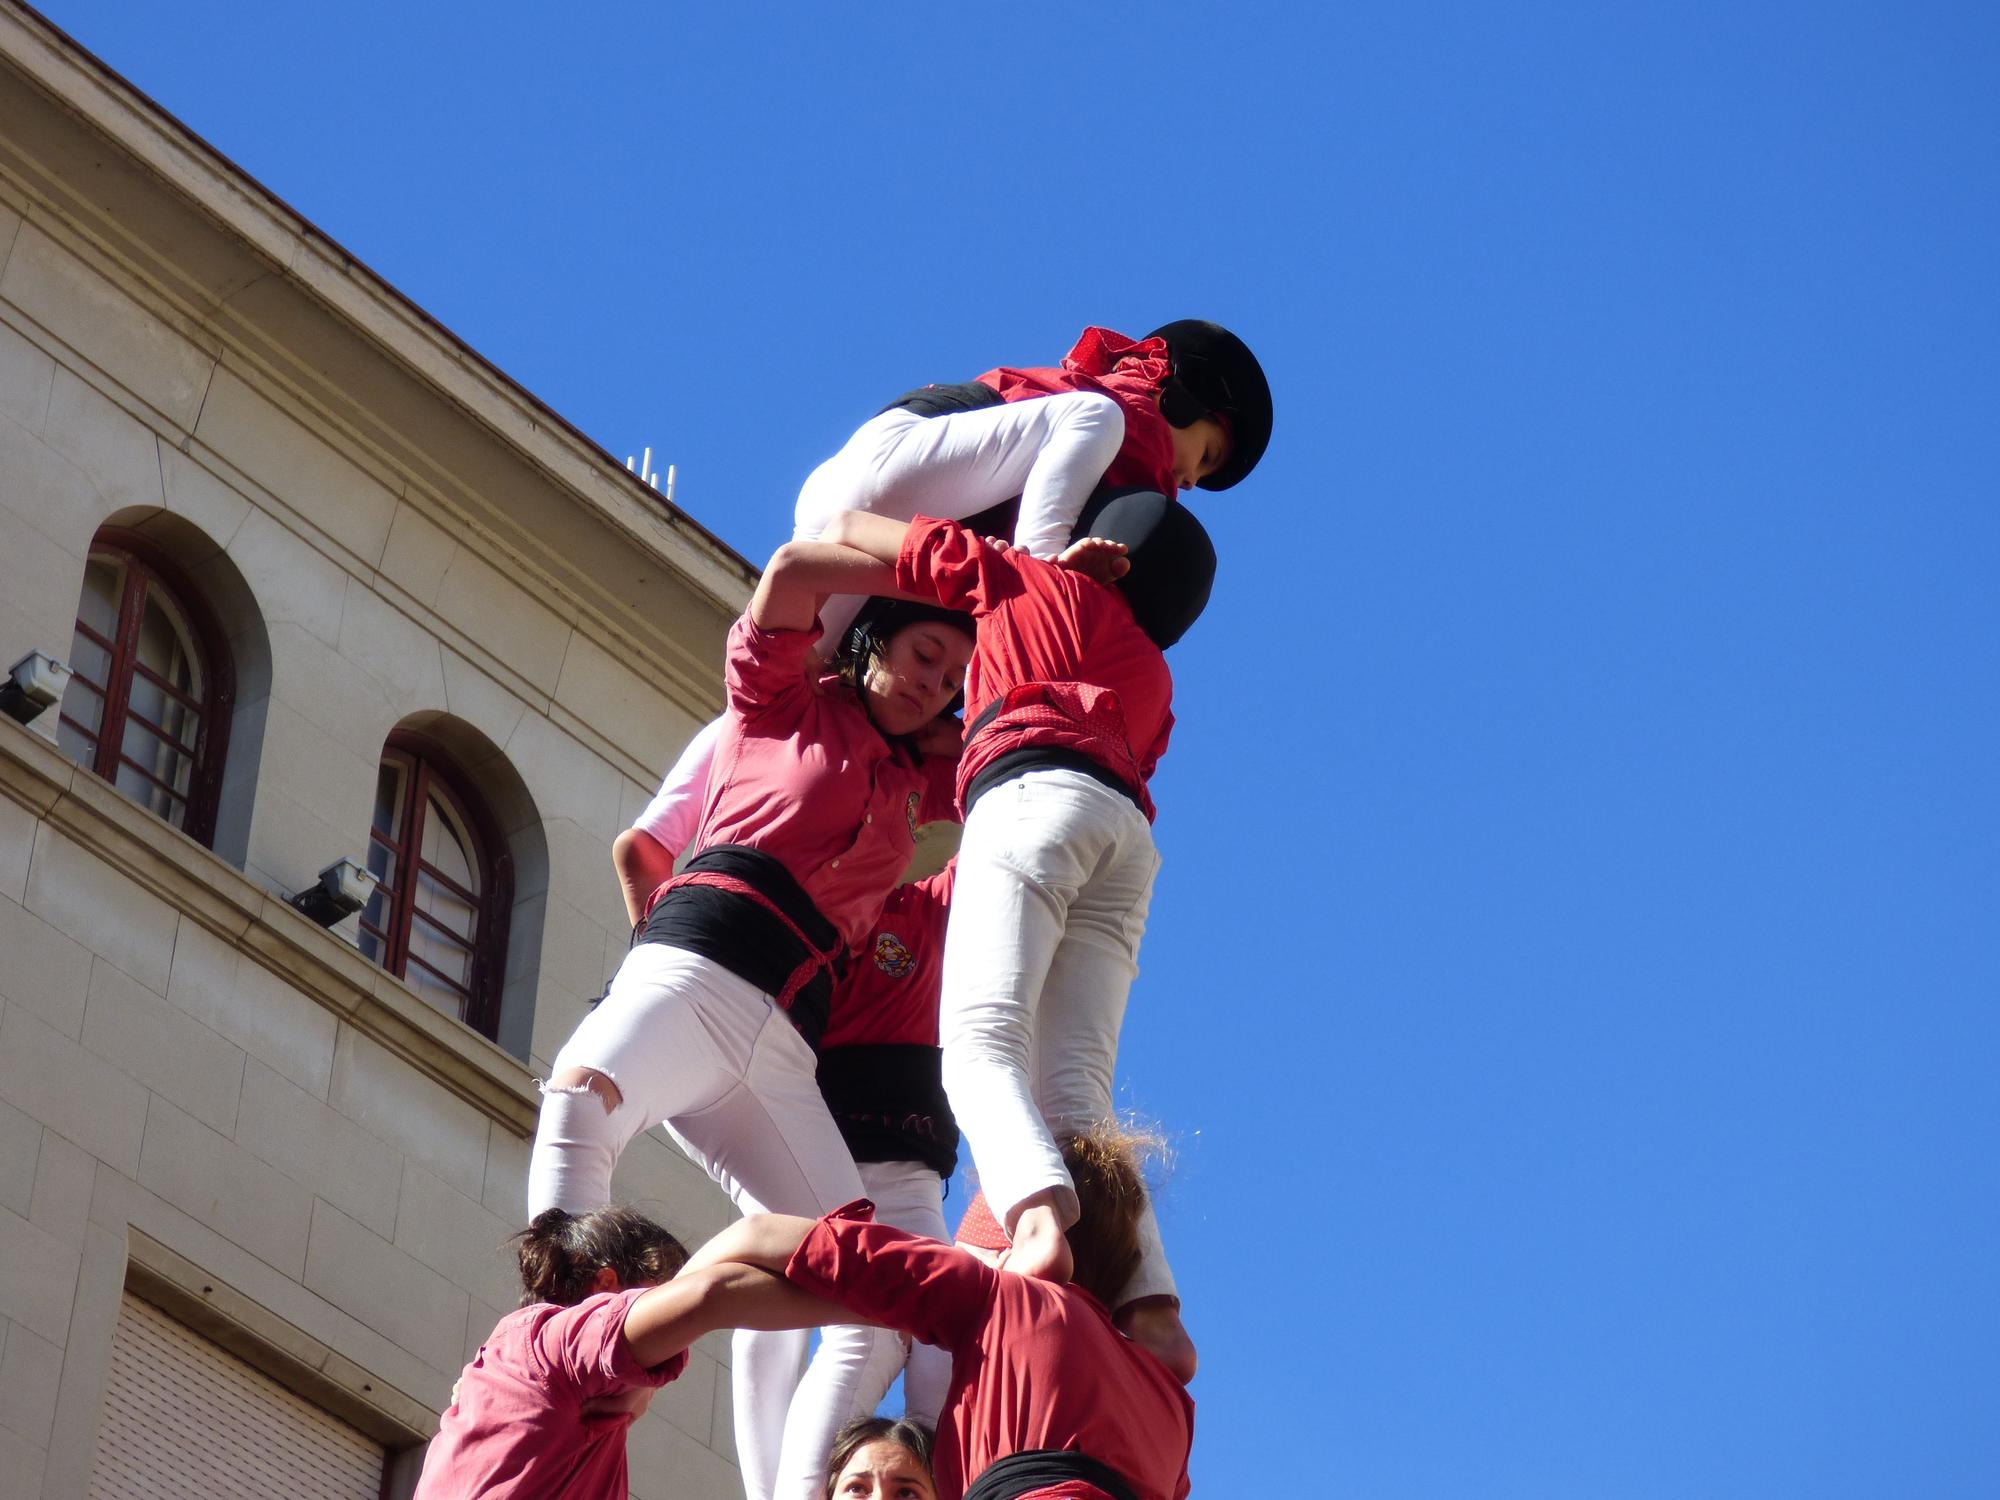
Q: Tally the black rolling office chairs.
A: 0